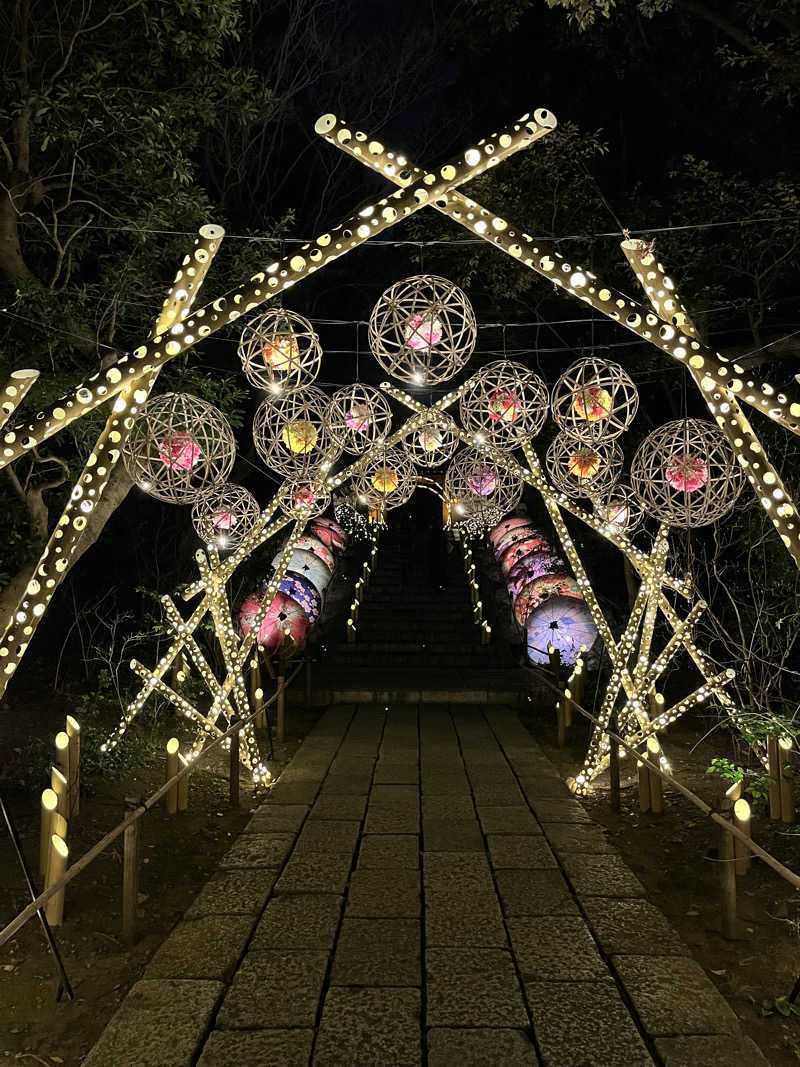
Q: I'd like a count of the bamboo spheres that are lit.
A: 15